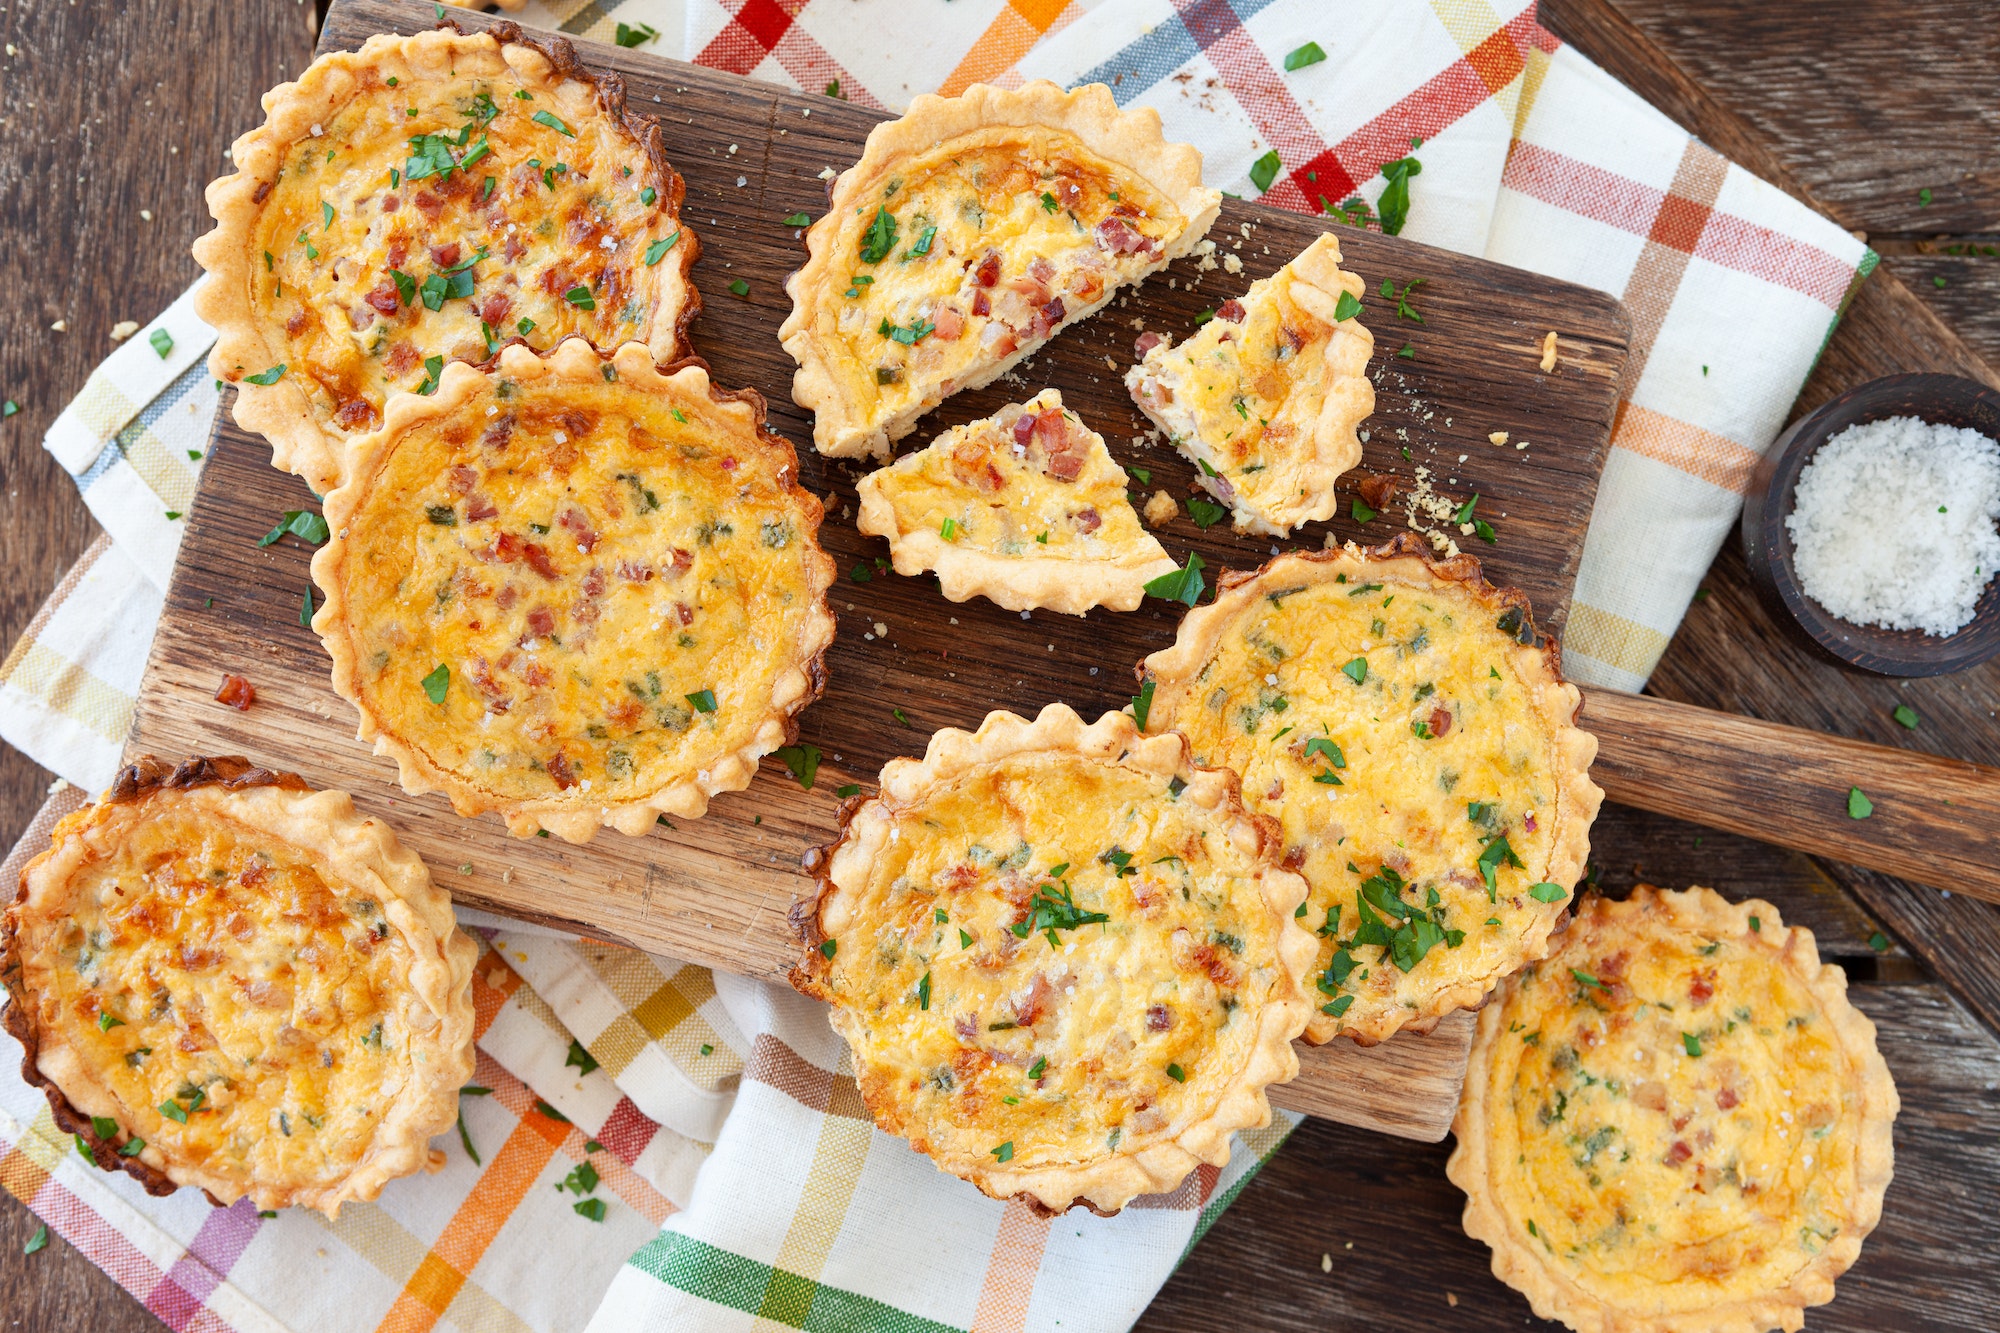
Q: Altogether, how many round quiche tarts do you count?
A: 6